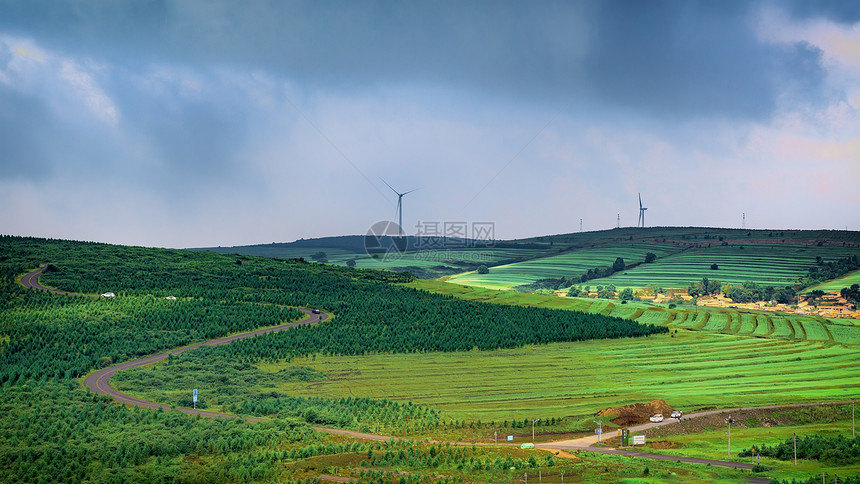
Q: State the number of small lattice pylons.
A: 3